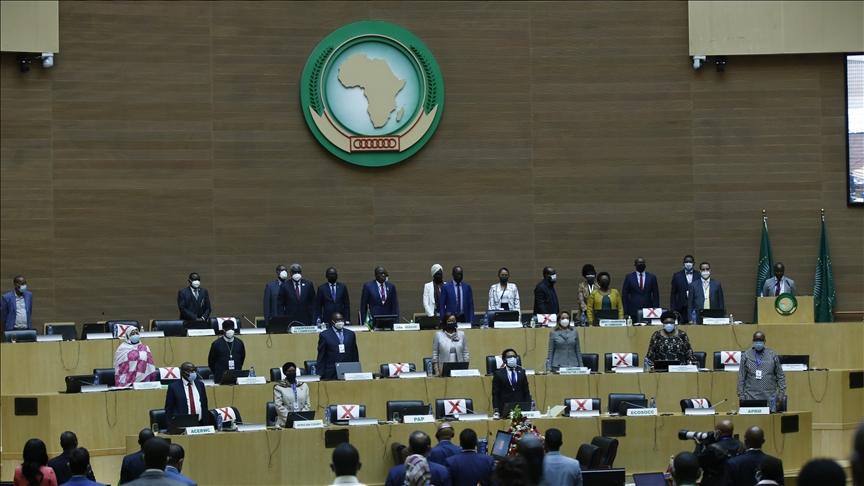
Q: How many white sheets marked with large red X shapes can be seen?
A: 14